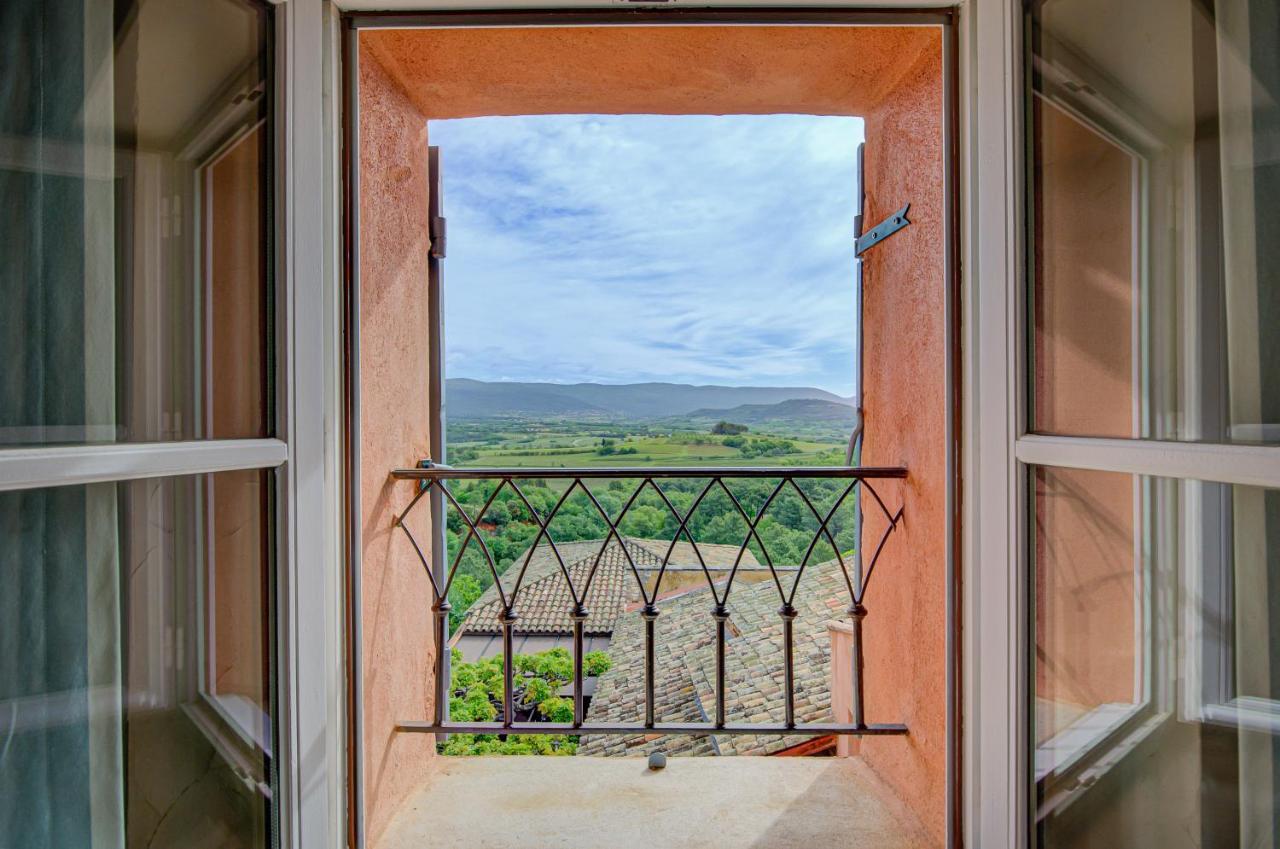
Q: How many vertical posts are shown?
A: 7